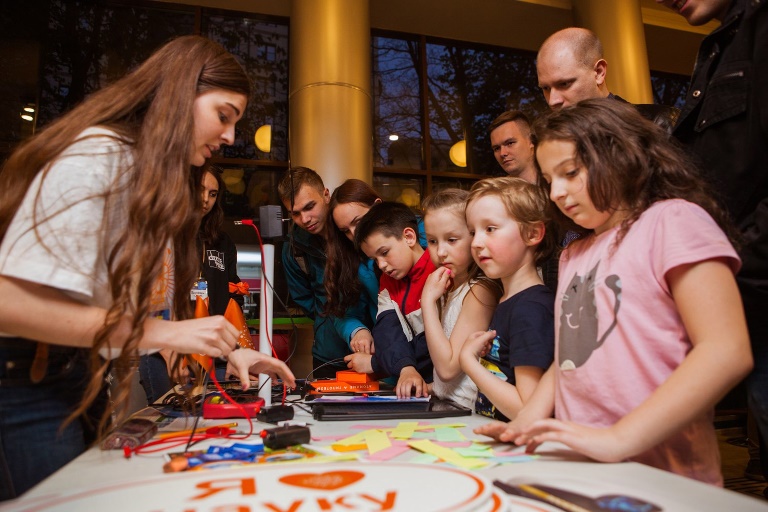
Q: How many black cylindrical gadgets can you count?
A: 2